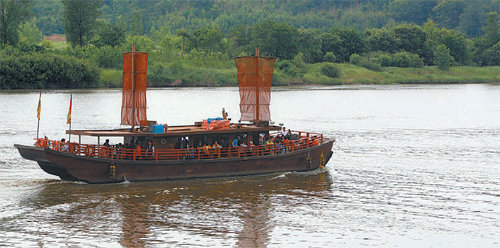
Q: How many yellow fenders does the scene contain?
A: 3